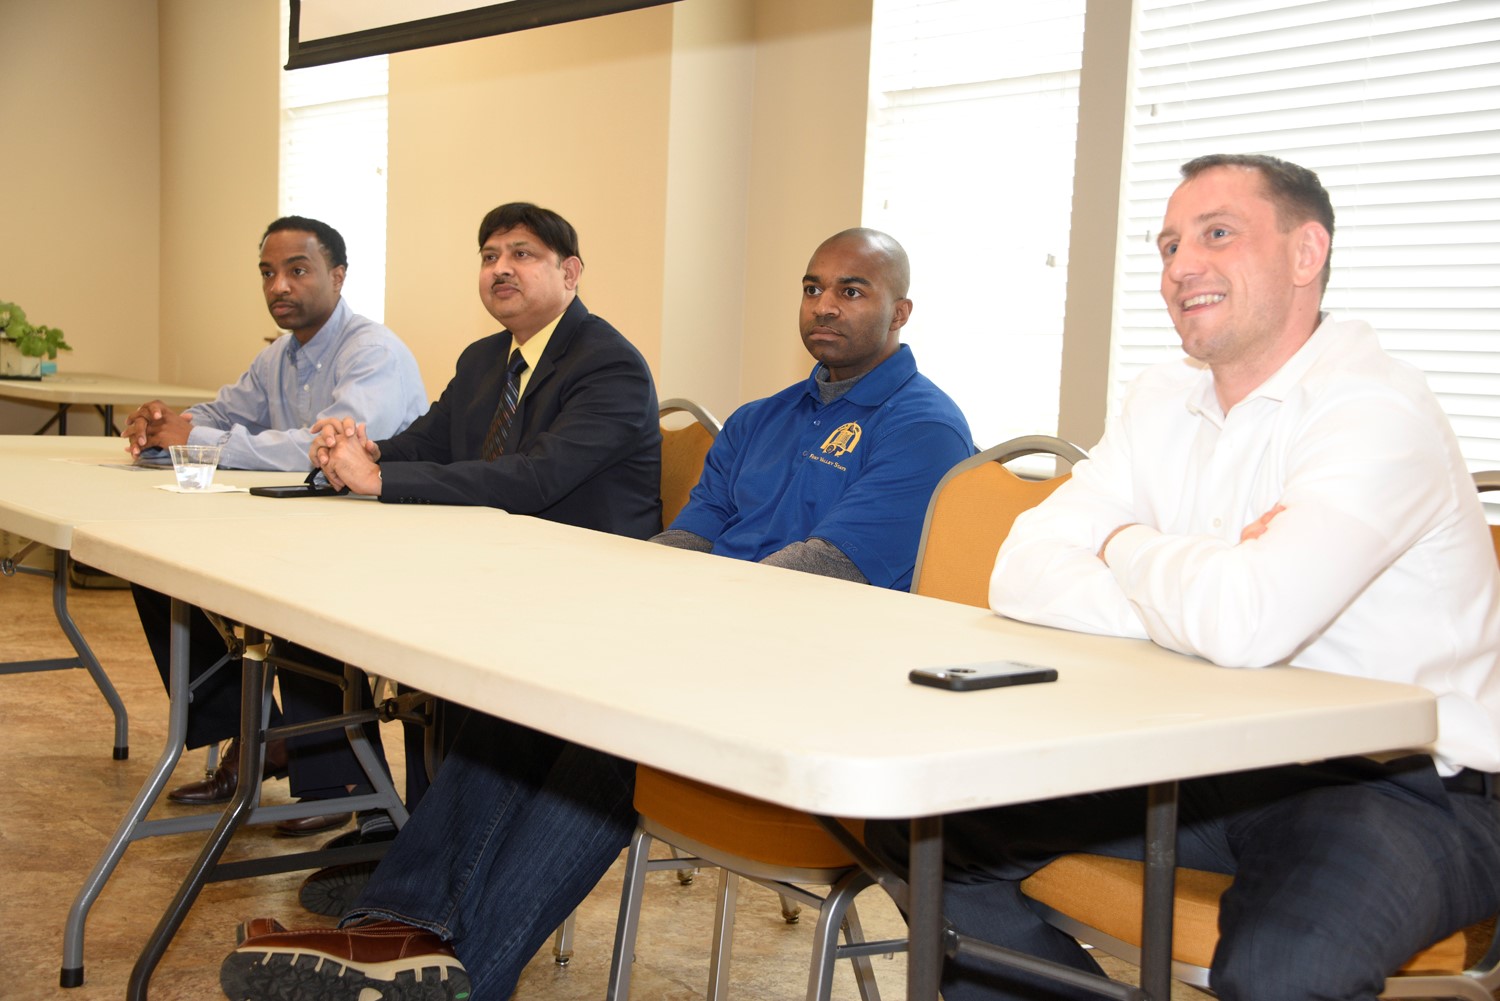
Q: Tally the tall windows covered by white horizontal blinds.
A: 3